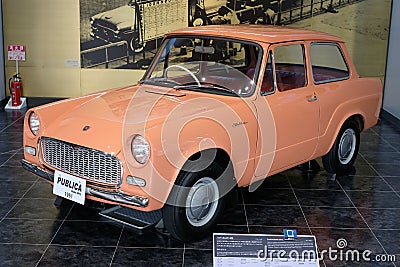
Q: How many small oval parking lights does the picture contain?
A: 2